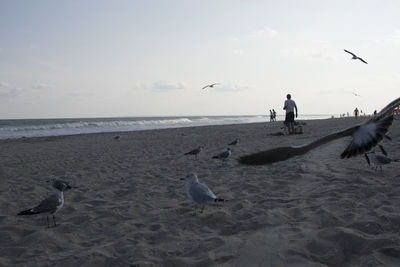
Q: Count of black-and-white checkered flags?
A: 0